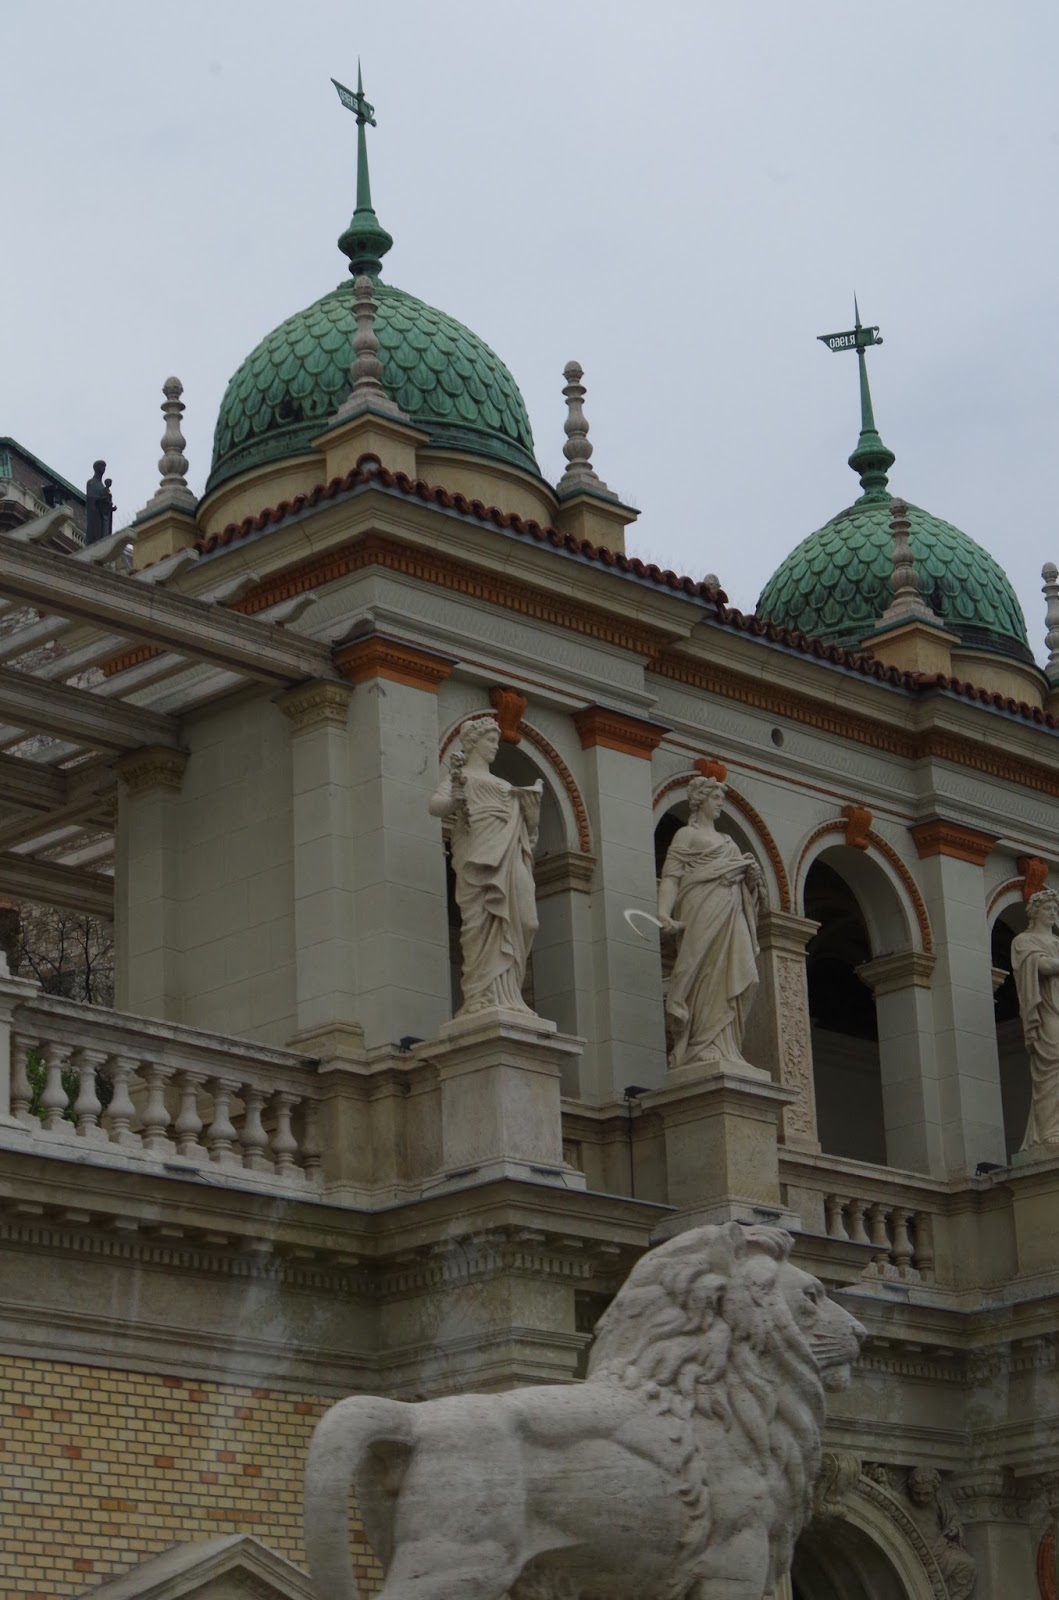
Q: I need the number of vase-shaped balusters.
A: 15